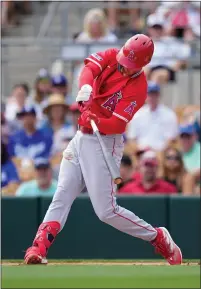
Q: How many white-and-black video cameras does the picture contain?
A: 0